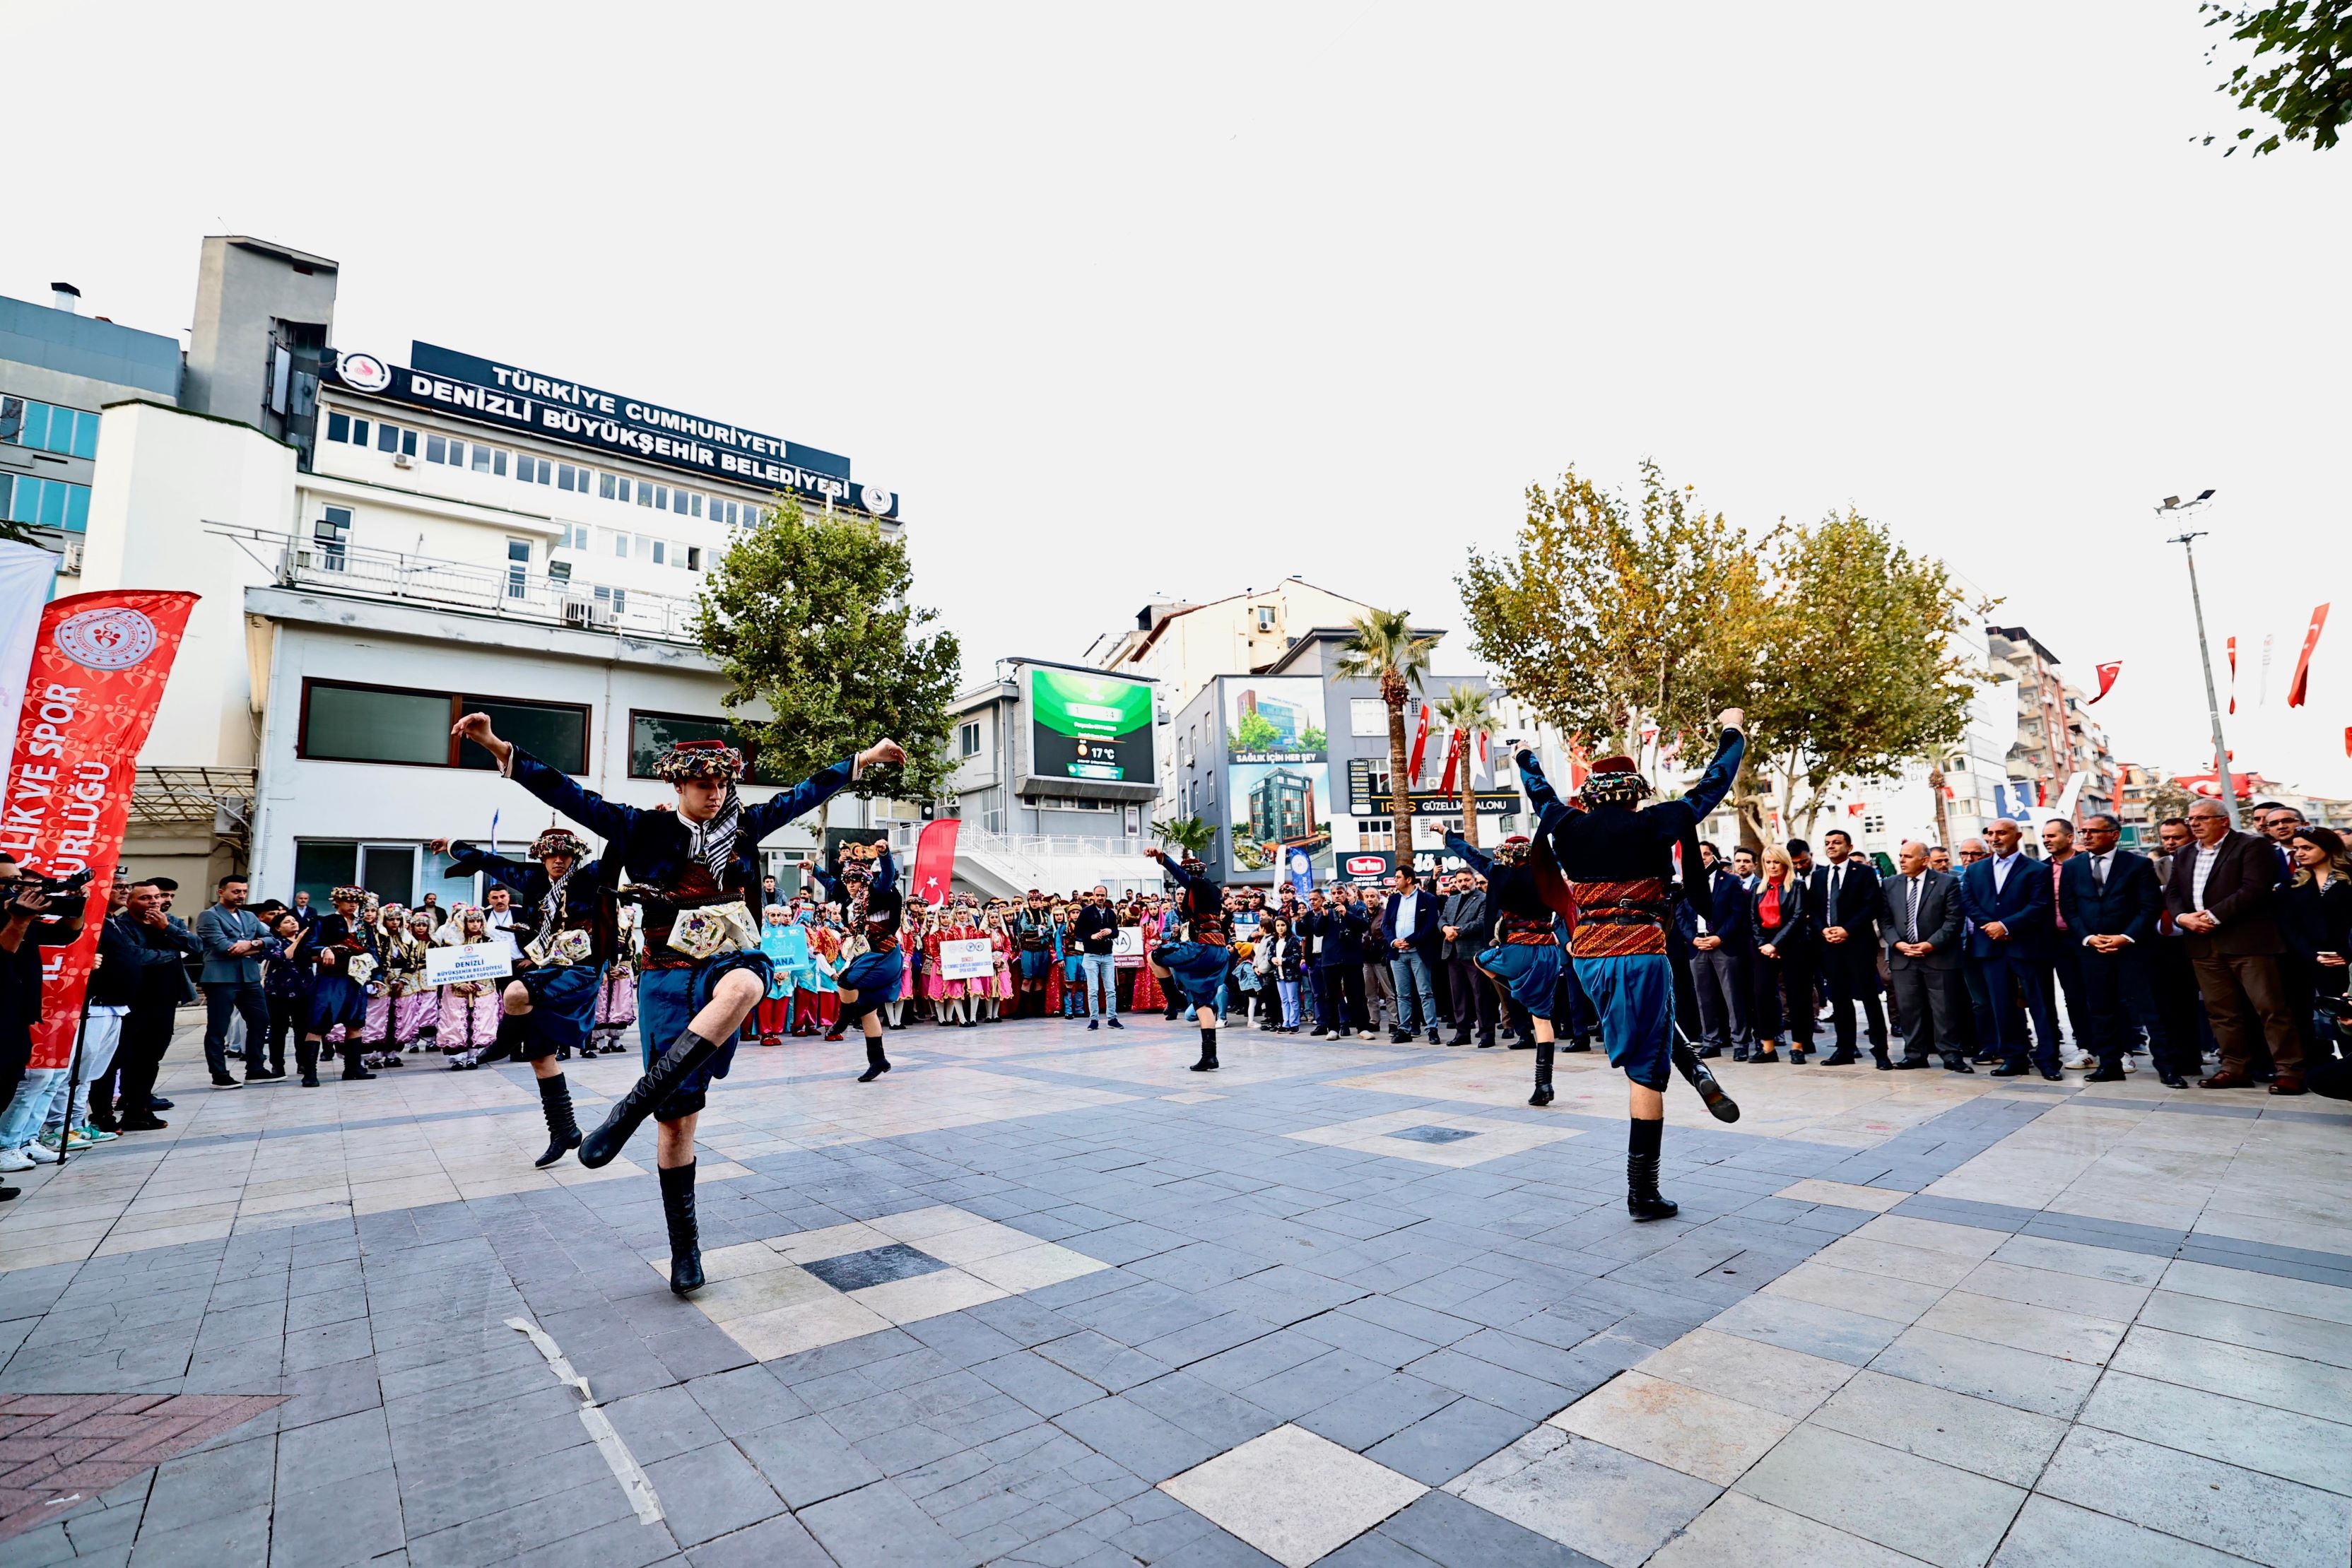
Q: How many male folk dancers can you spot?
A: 6